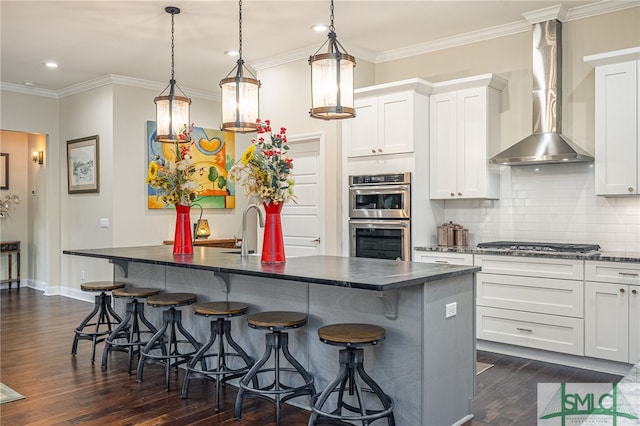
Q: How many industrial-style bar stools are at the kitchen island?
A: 6